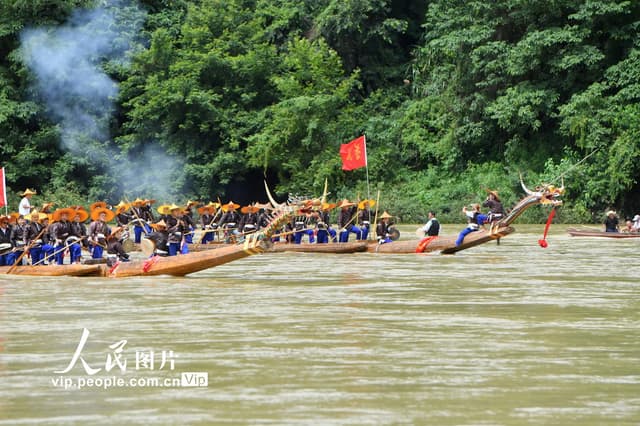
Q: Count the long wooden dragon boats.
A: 2